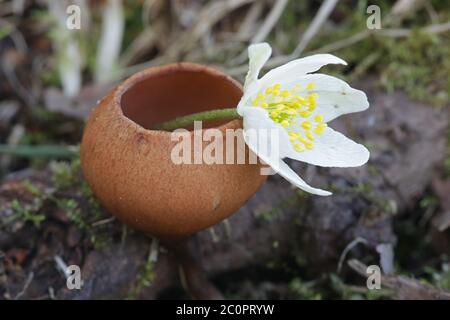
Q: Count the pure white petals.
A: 5